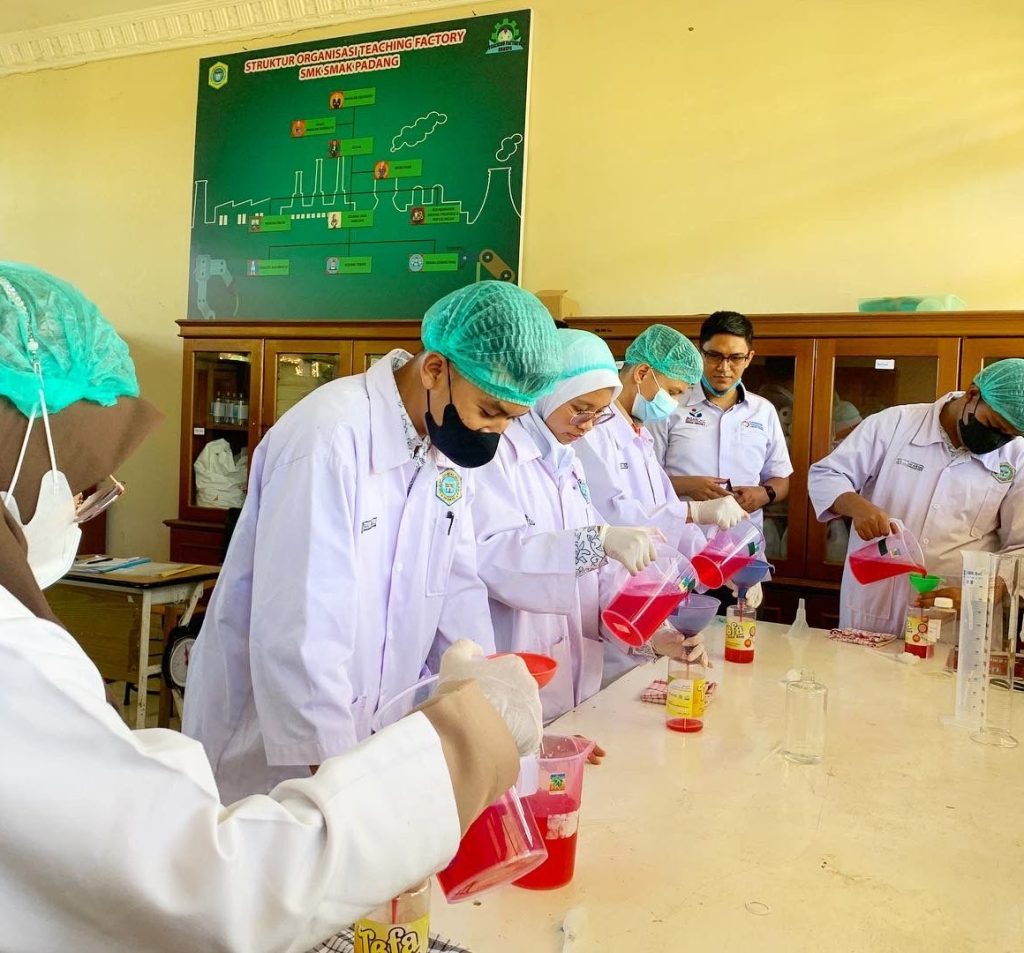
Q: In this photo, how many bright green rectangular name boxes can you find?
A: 10